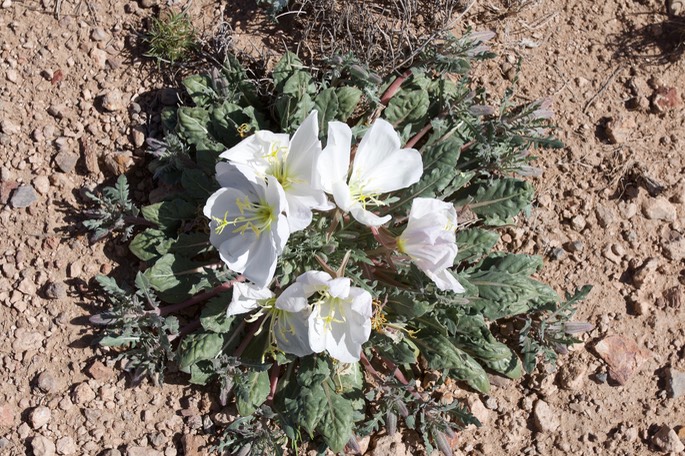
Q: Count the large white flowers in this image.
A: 6